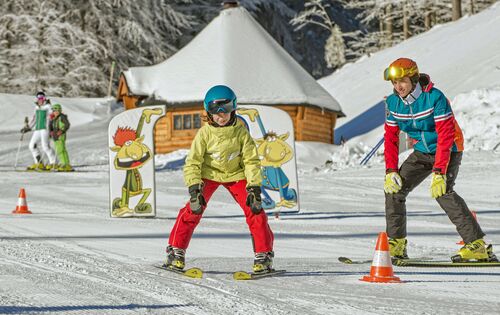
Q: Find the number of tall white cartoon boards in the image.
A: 2